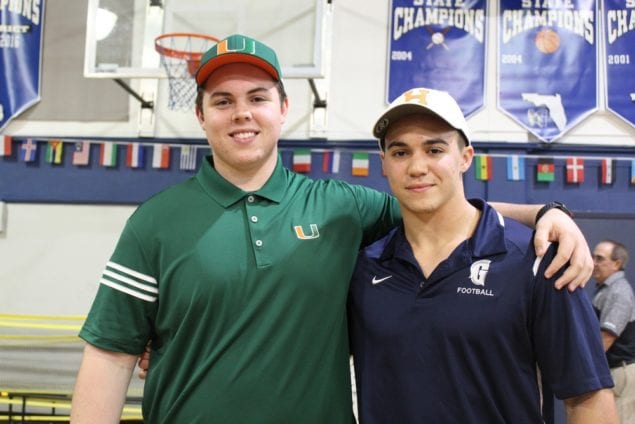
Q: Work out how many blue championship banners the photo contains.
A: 4